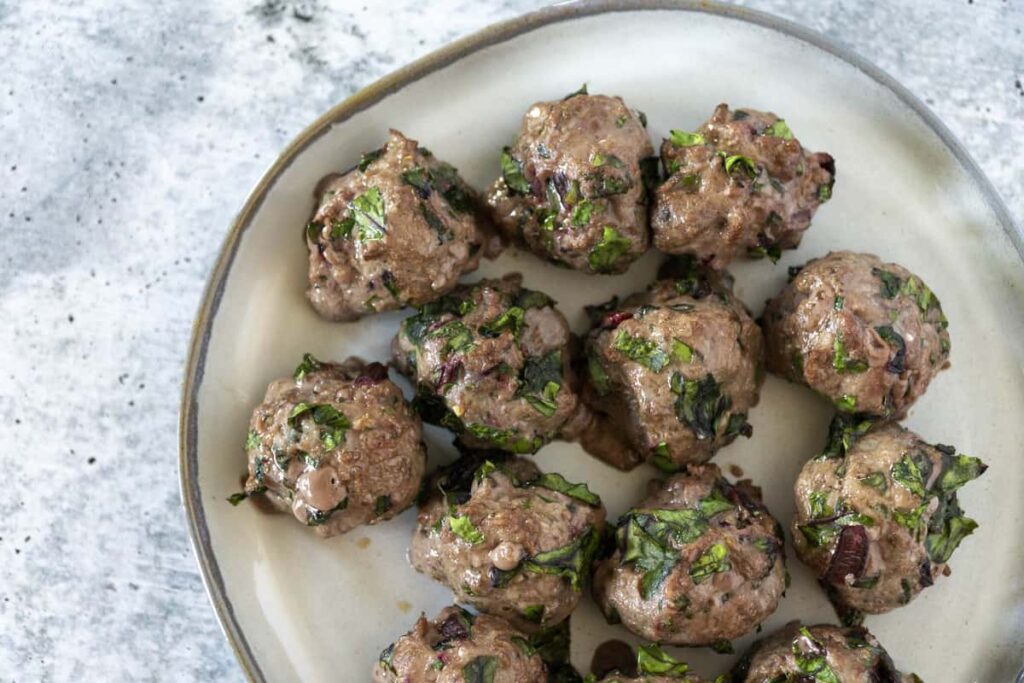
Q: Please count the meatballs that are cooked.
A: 13